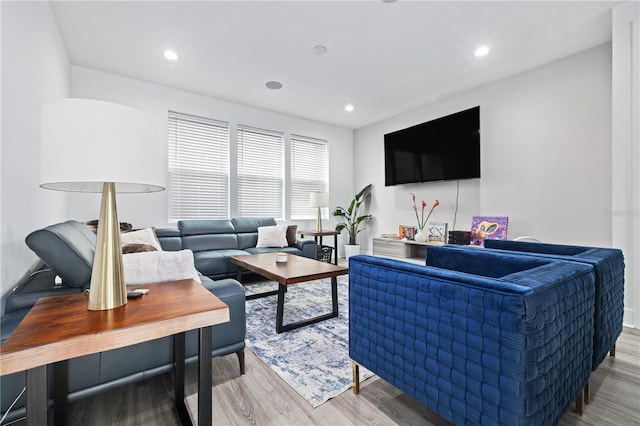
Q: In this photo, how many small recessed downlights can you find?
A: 3